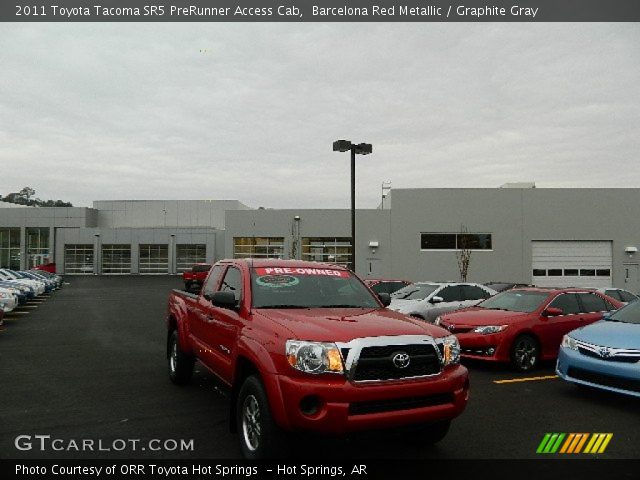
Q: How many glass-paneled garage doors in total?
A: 6